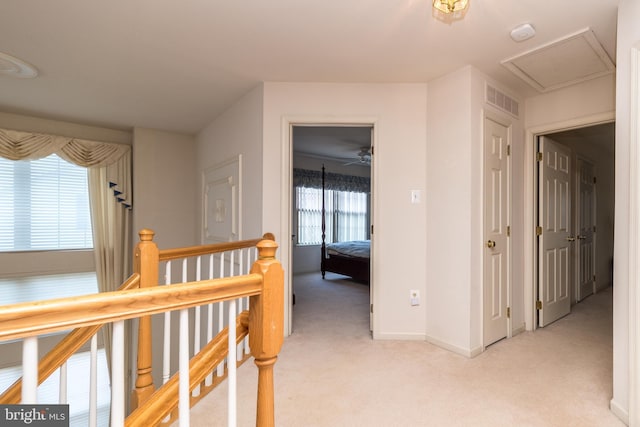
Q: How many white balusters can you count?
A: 15